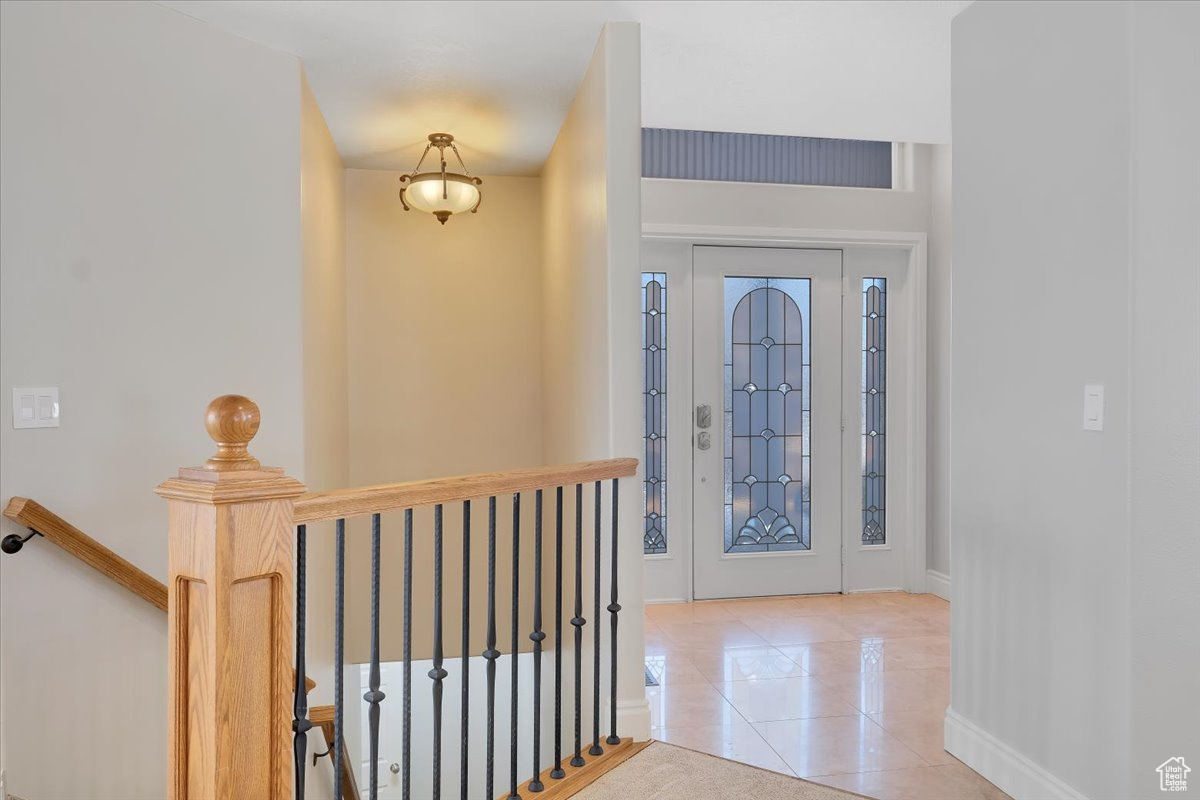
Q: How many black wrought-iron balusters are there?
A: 13